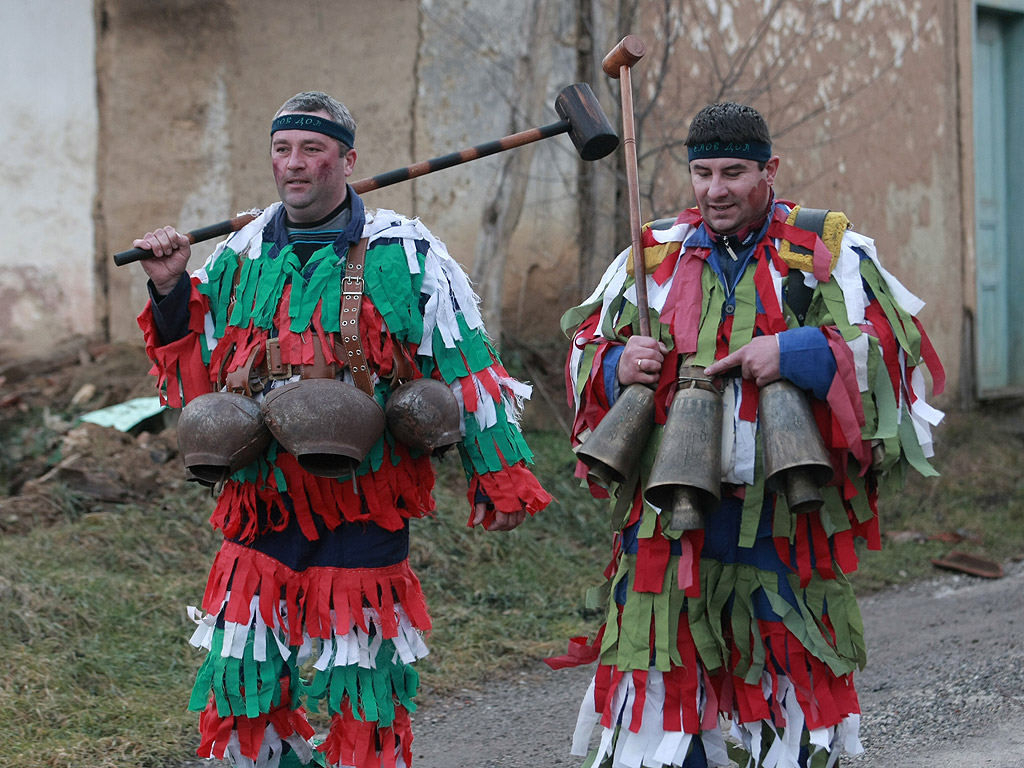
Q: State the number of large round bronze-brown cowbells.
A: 3